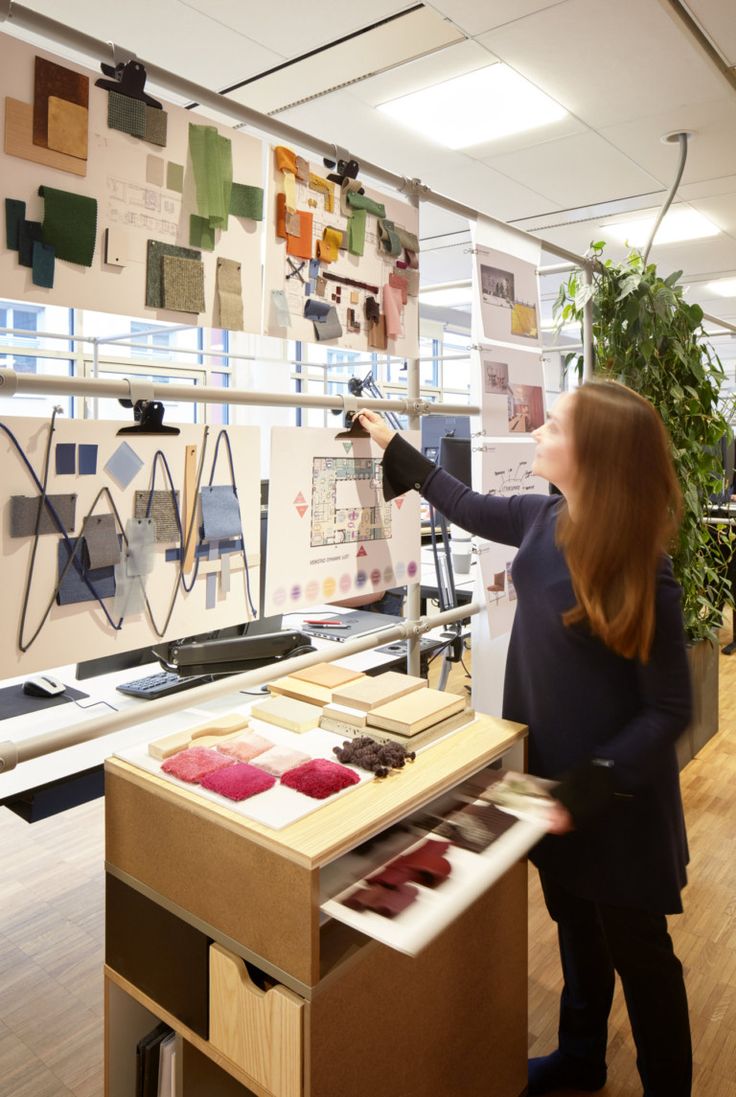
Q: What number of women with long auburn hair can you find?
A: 1